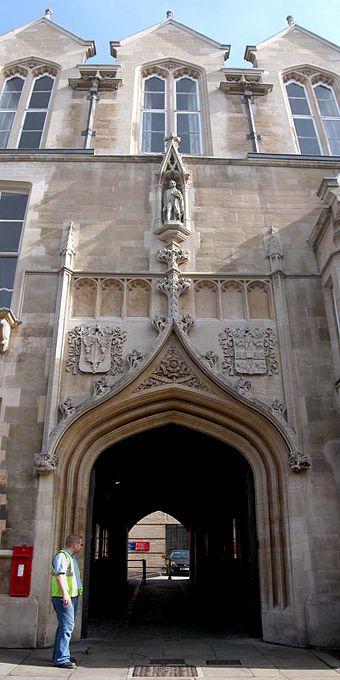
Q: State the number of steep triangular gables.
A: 3